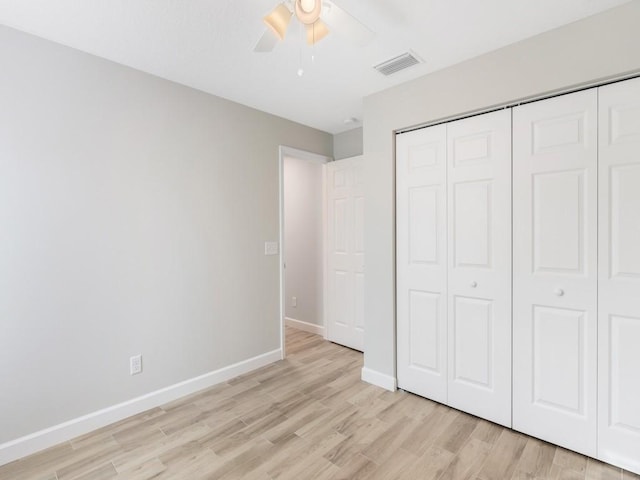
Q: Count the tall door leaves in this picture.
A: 5